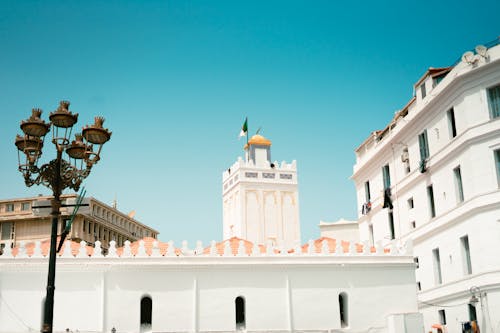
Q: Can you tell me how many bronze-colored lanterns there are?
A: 5